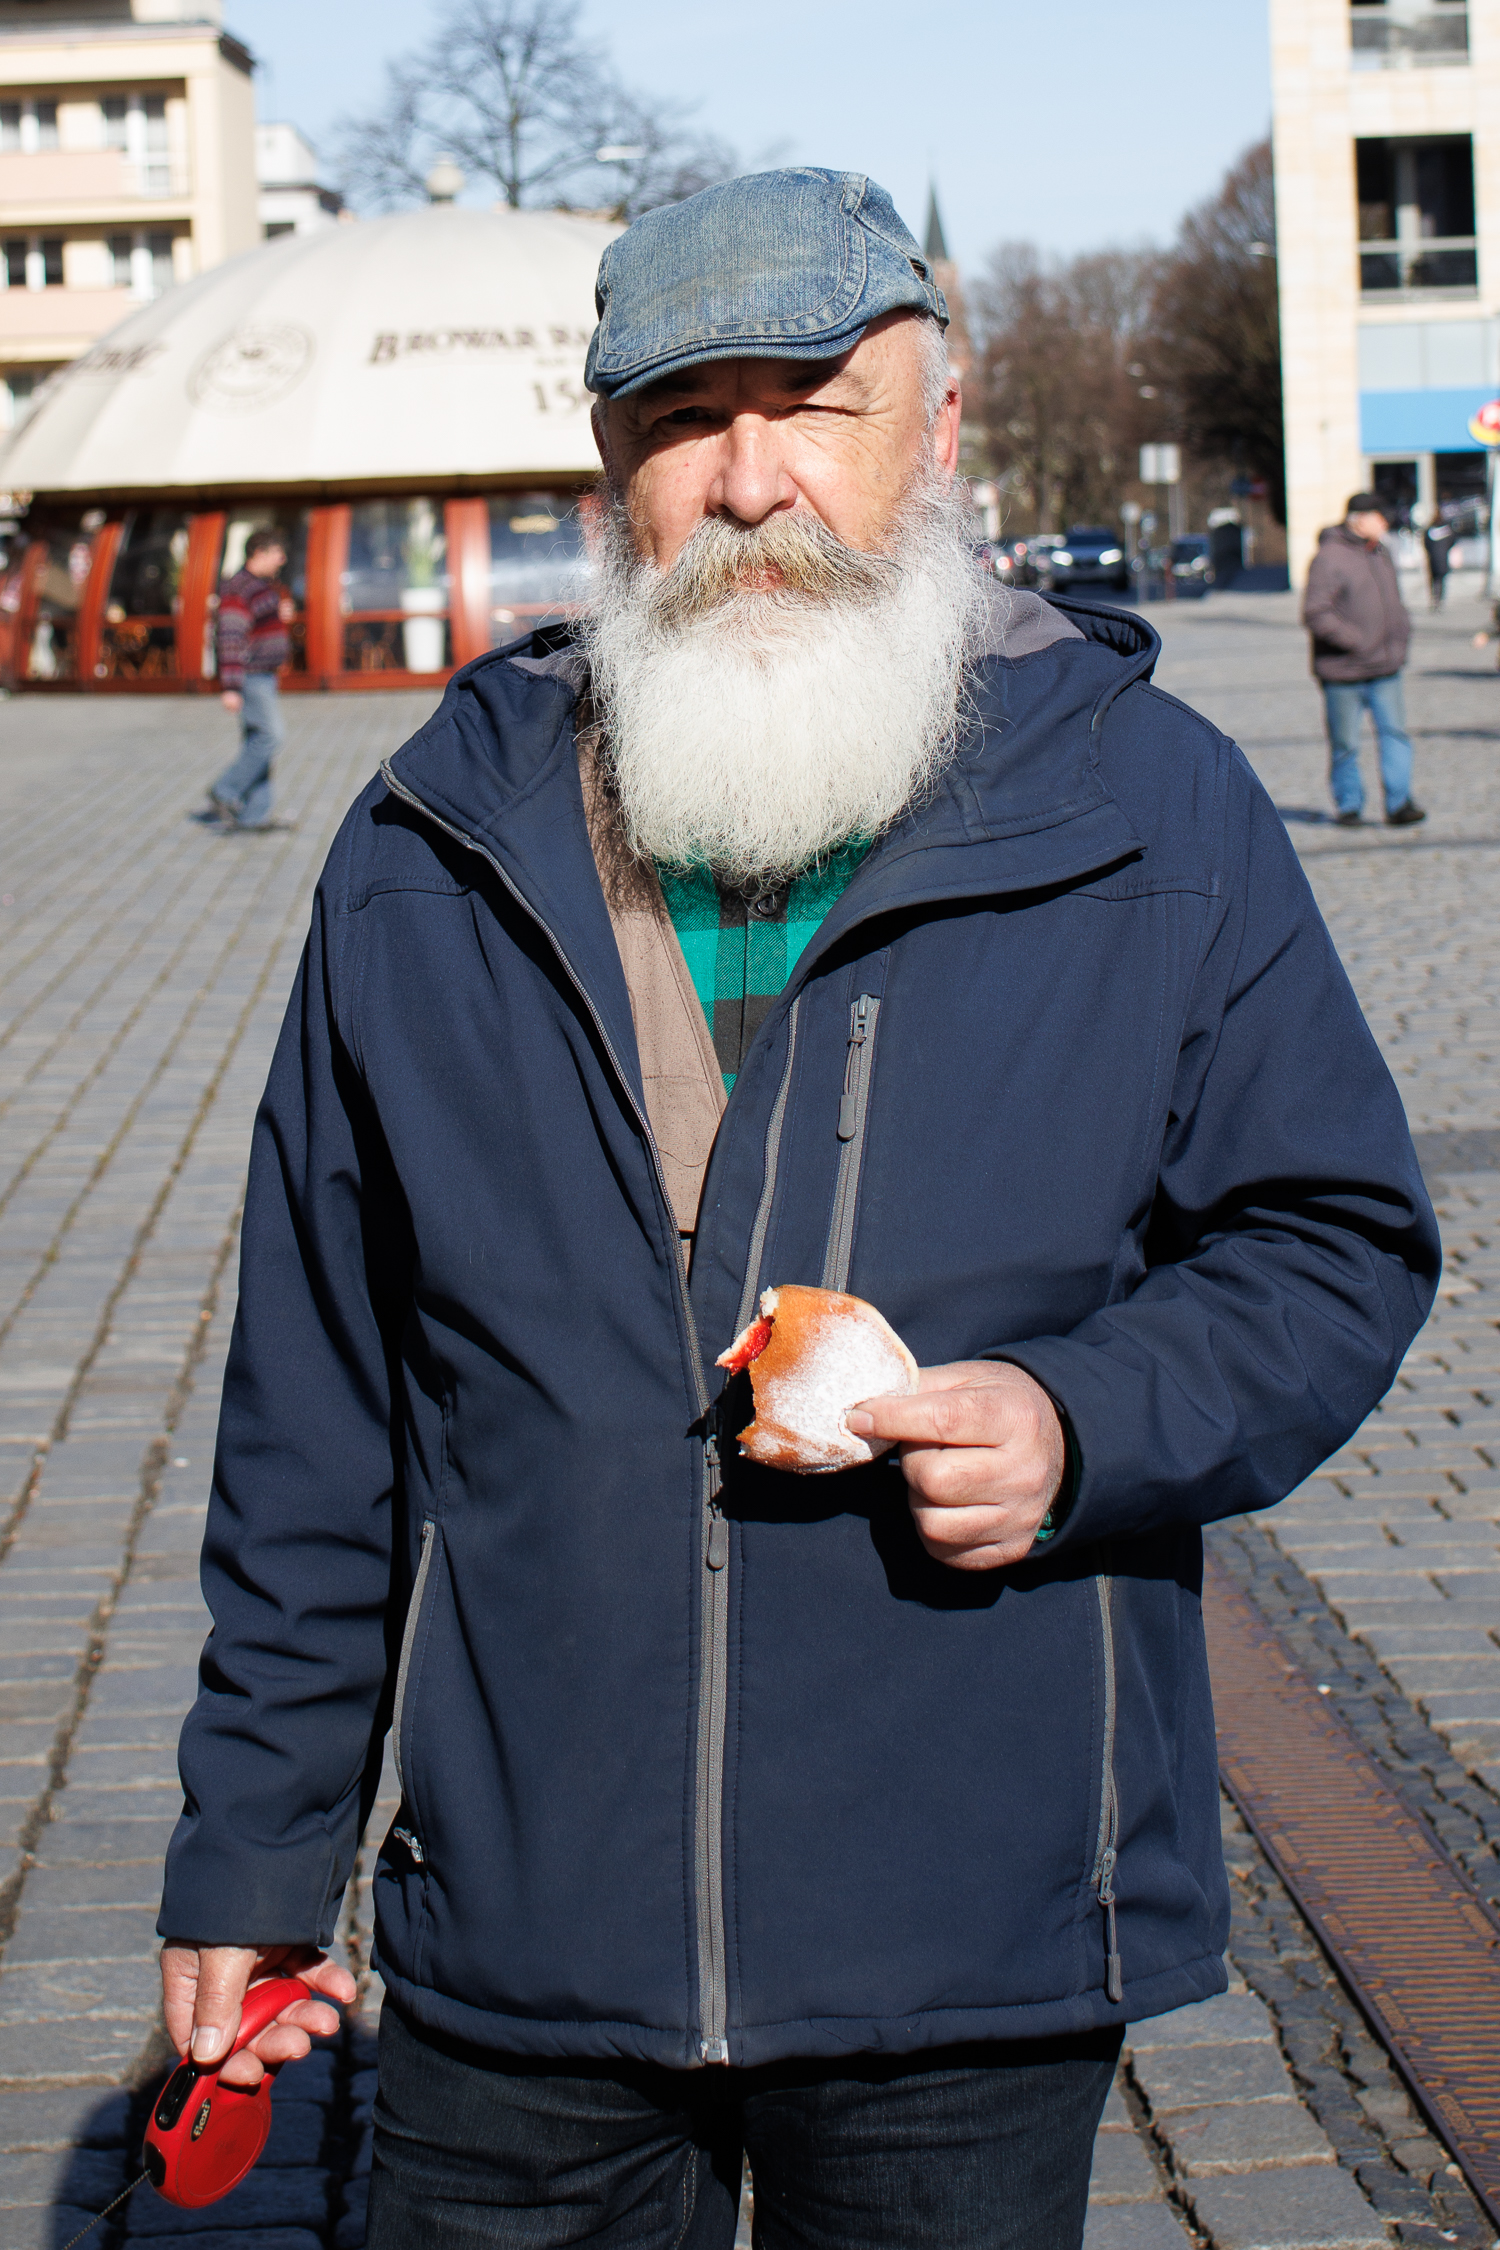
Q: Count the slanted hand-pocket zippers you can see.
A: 2